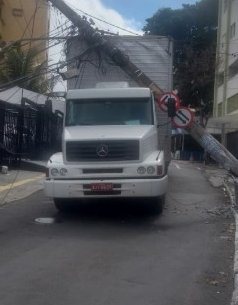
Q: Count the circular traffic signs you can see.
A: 2